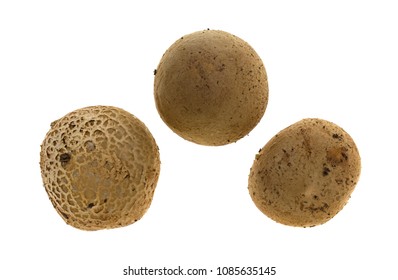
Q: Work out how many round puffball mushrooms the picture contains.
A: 3